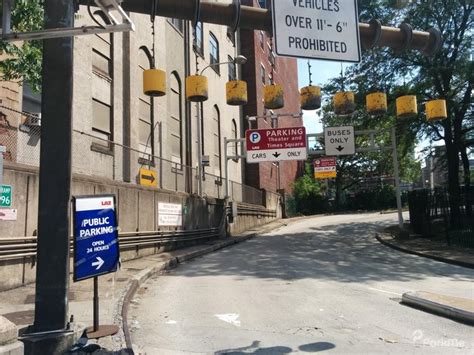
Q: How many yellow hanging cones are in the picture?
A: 9